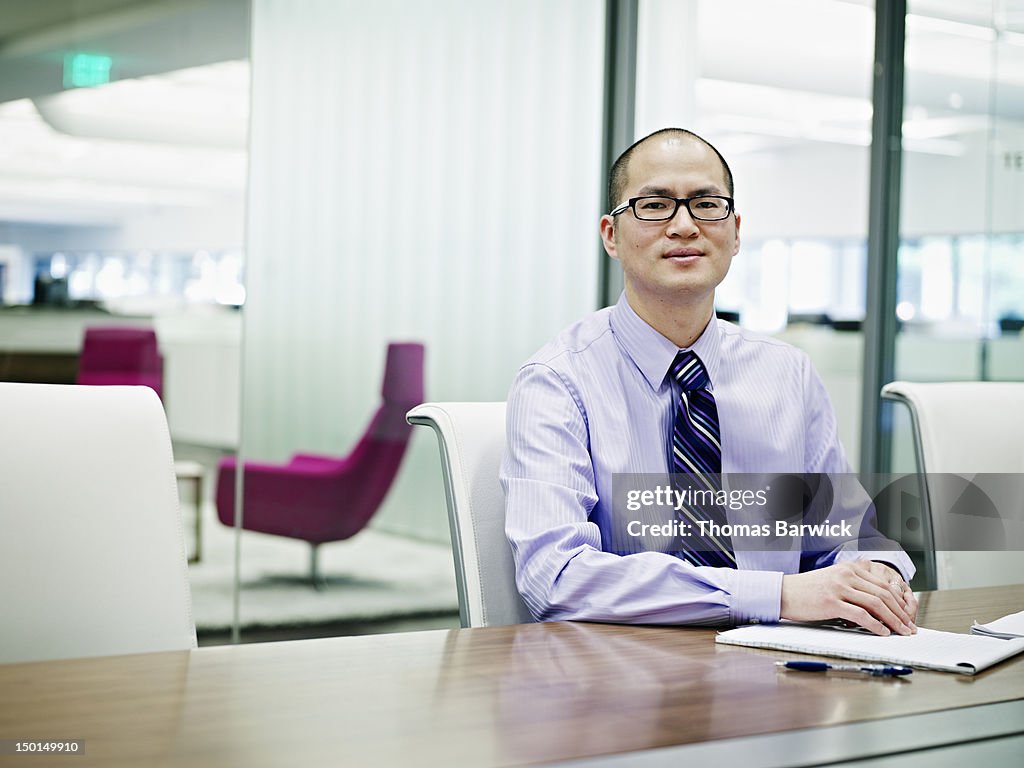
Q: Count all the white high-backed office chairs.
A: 3